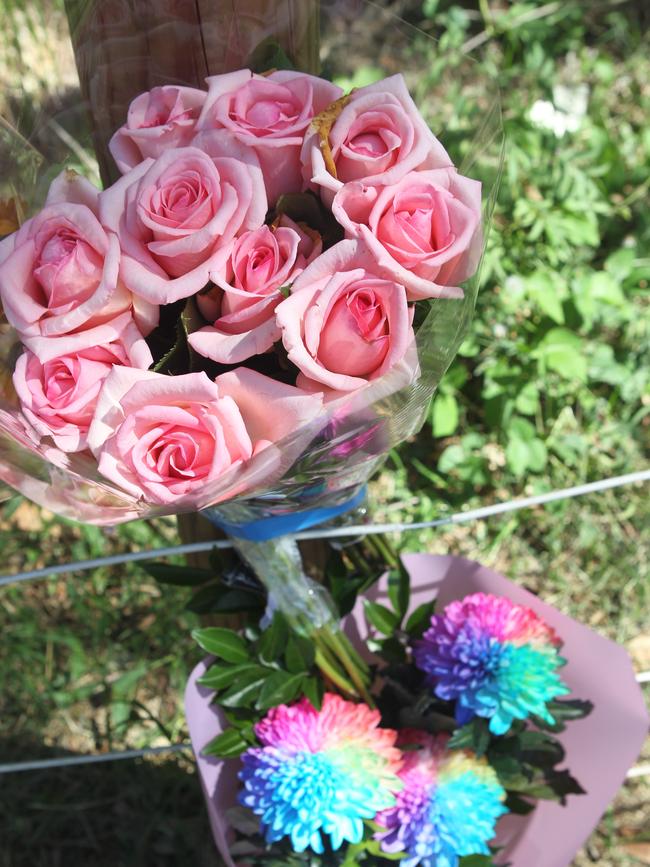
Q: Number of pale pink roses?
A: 10